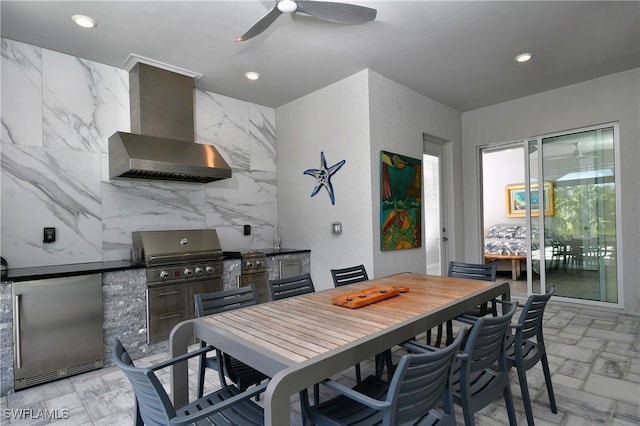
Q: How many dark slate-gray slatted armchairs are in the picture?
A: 8